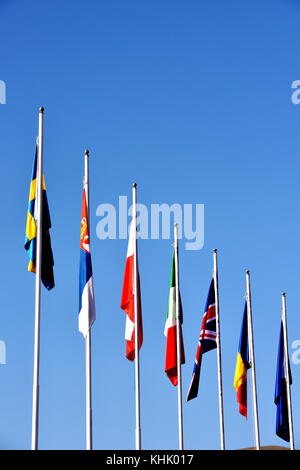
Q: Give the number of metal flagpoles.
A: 7